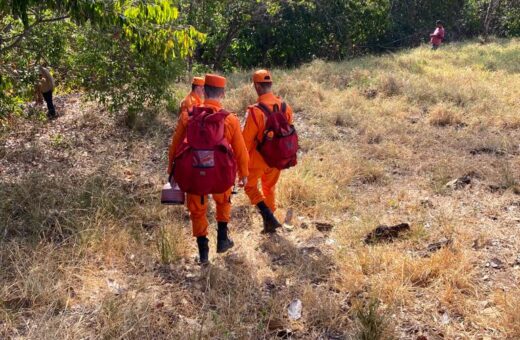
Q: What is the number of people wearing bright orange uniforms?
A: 3